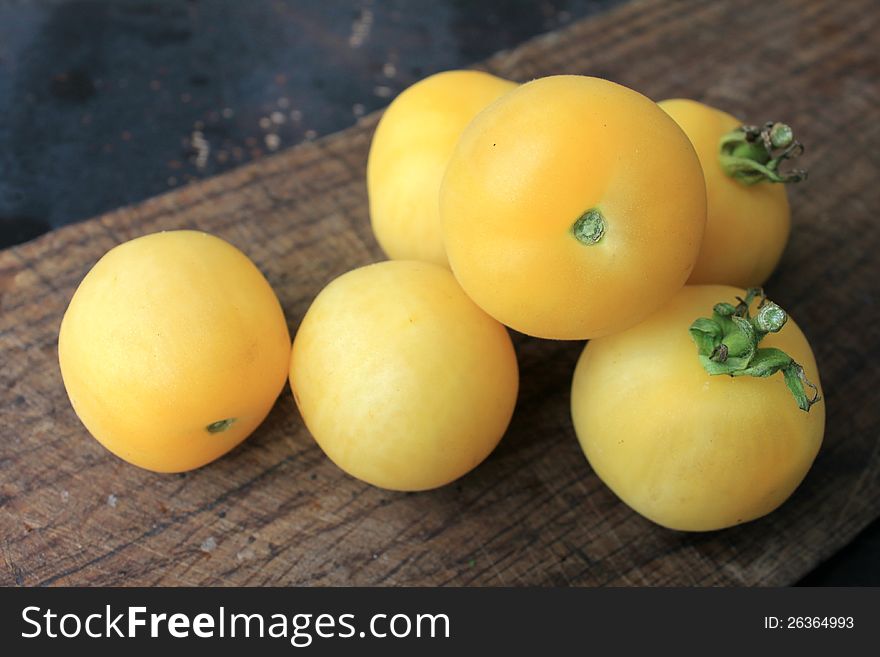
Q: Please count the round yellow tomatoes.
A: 6